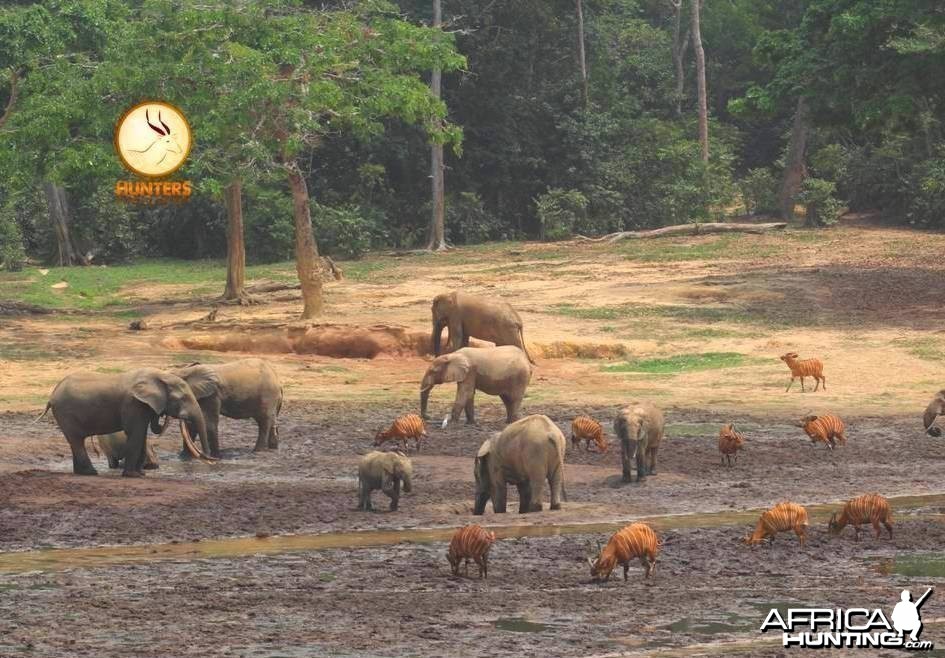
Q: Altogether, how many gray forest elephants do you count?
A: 9